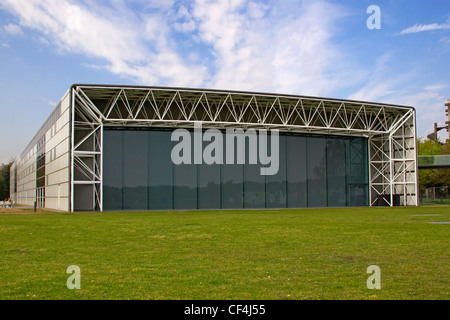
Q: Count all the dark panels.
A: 12